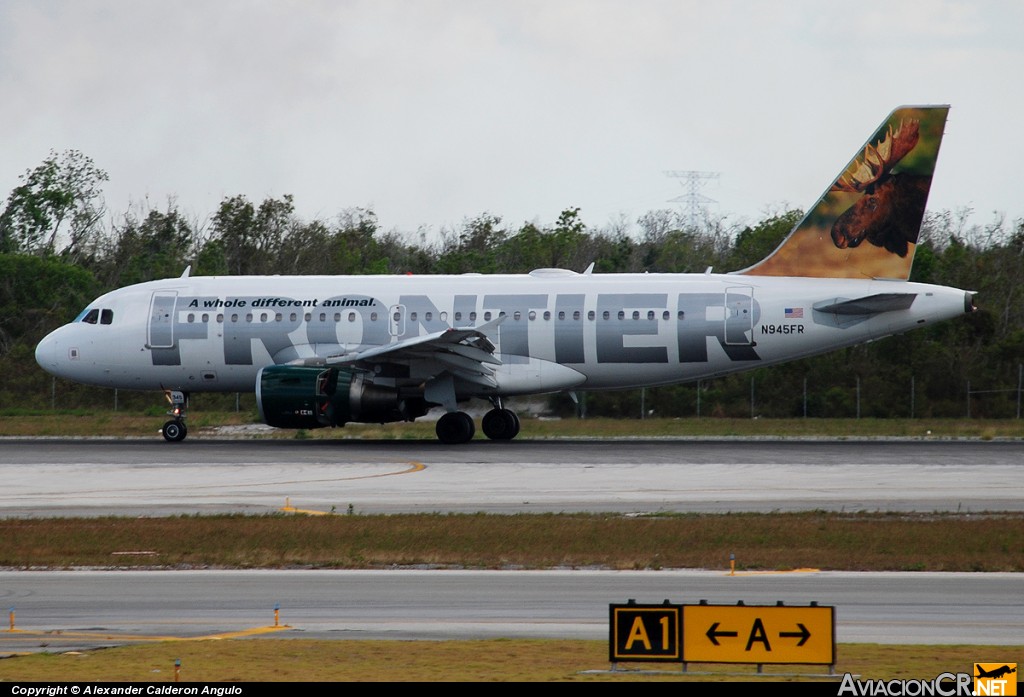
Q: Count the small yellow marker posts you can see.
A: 5